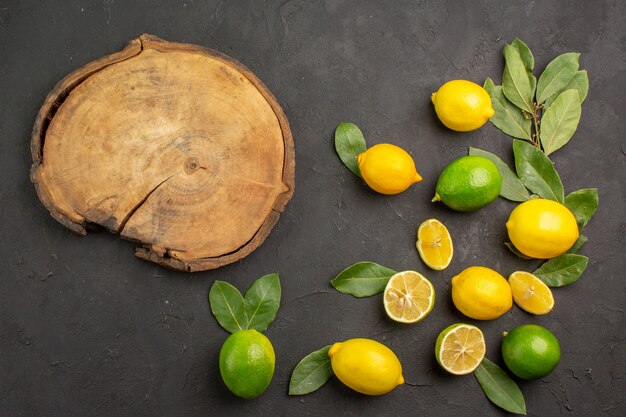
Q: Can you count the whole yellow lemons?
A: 5